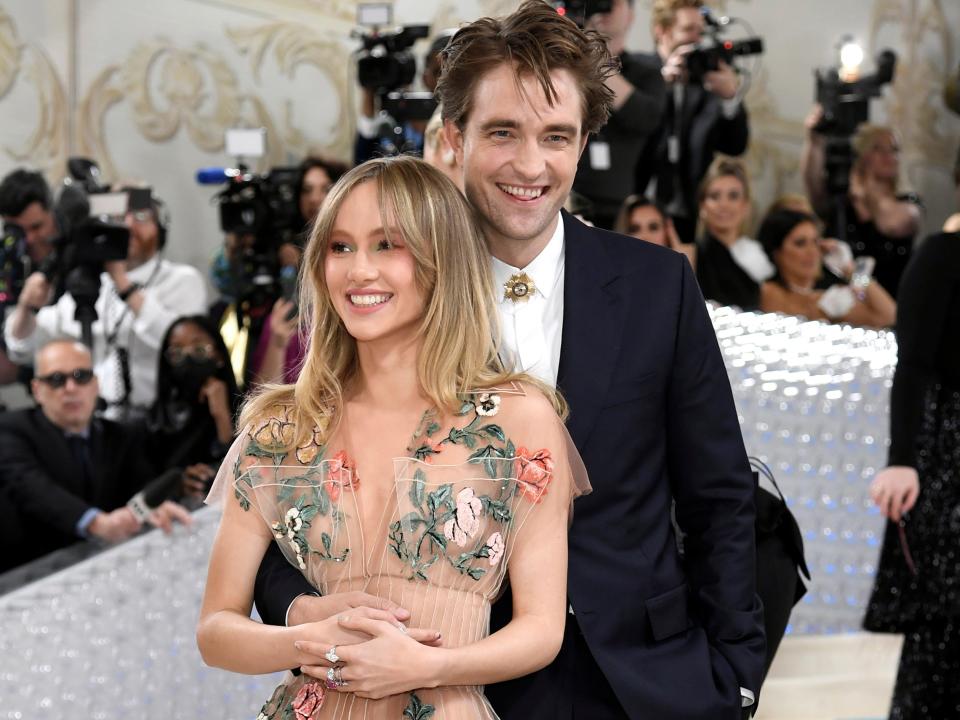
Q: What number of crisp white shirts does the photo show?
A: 2